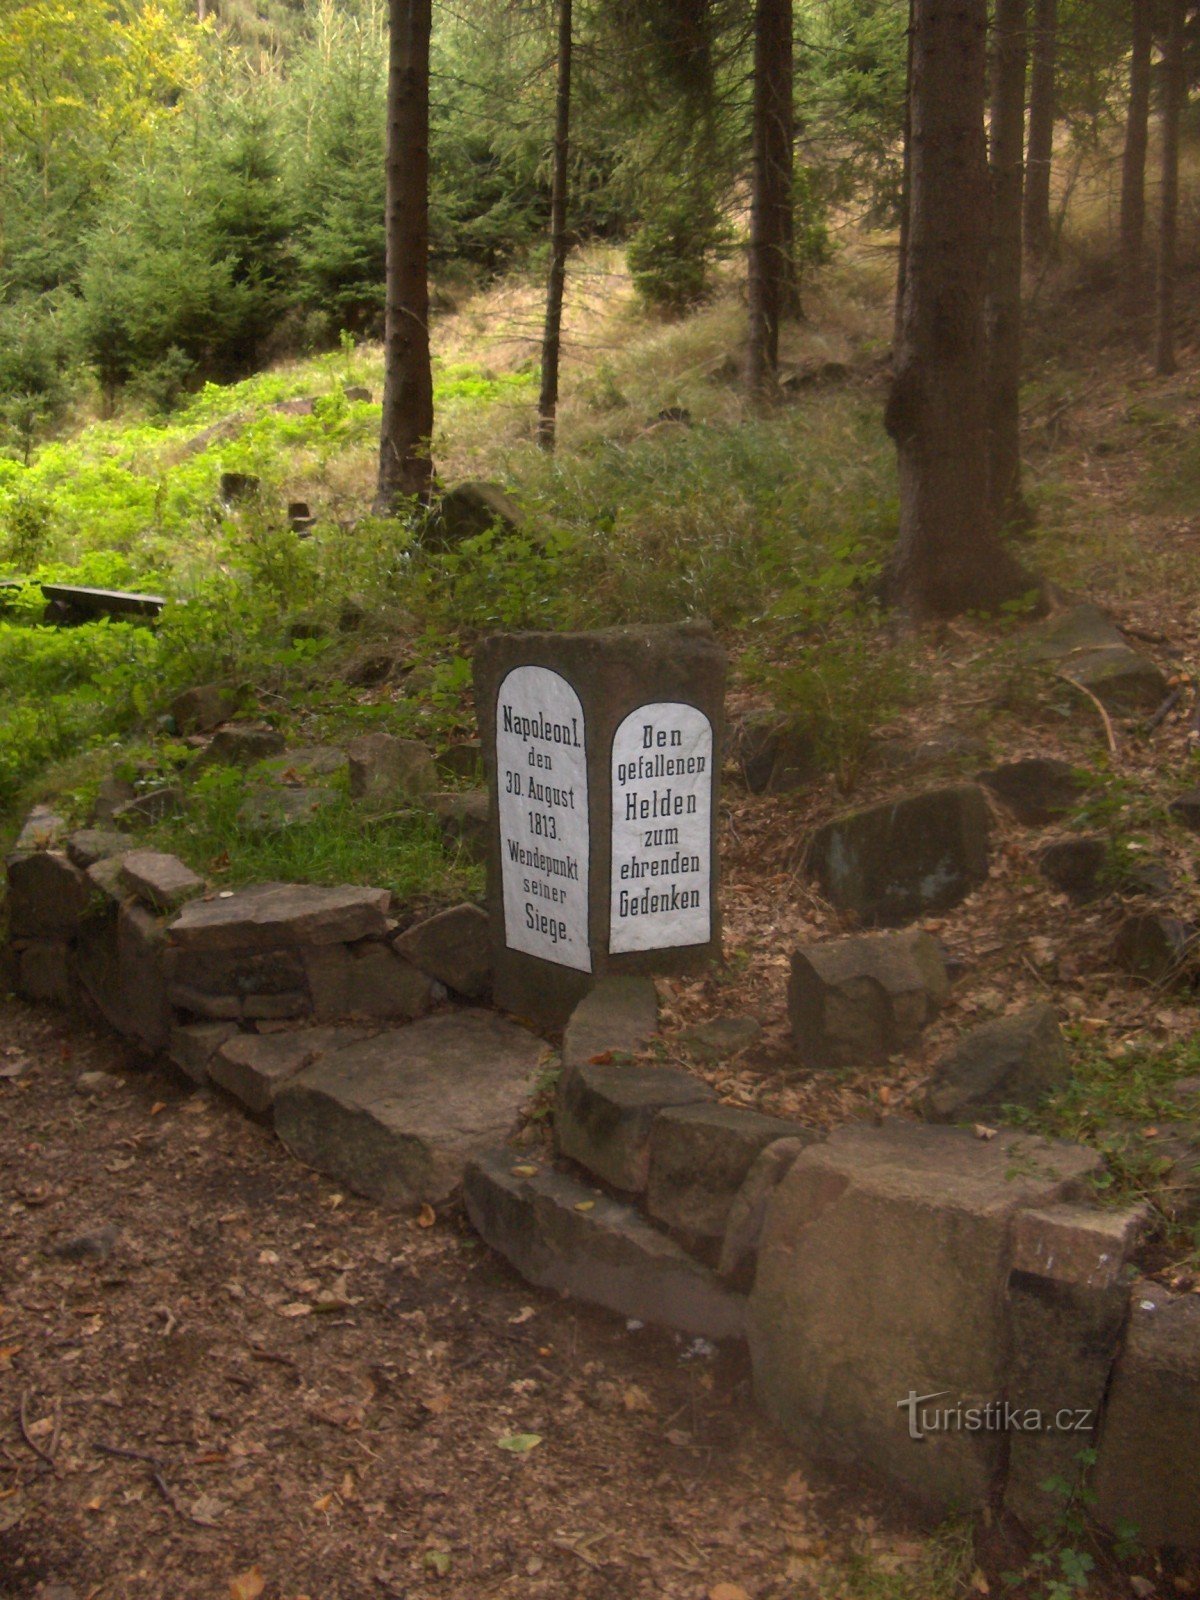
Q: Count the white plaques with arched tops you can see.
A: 2